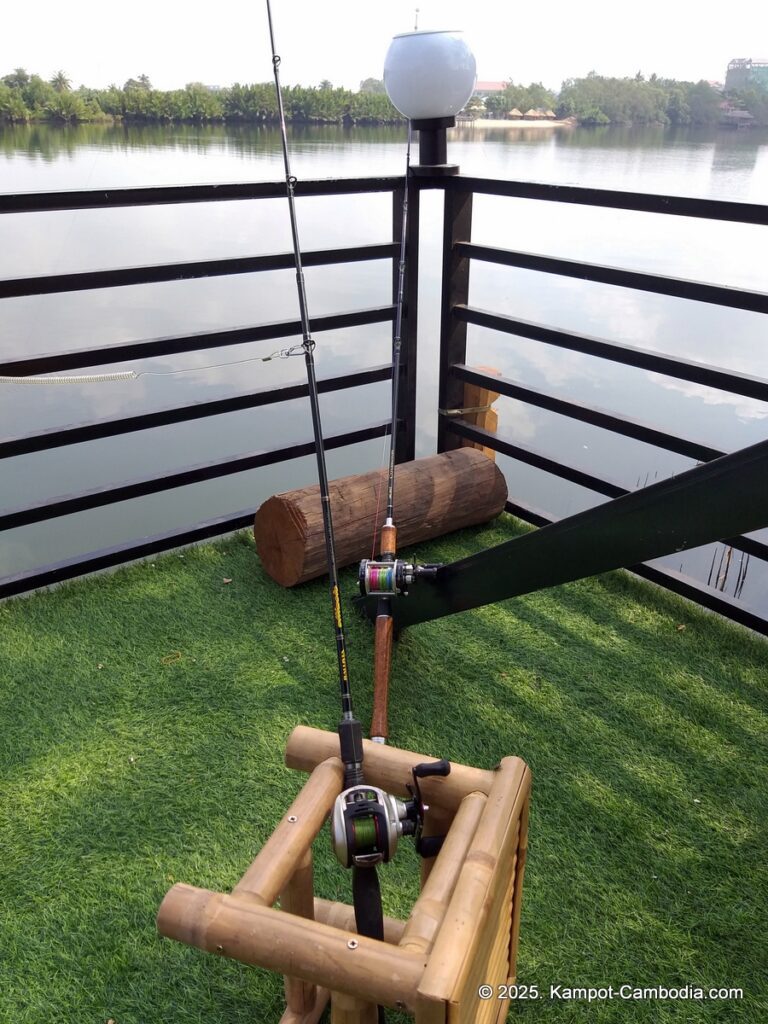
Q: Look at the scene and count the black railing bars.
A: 12